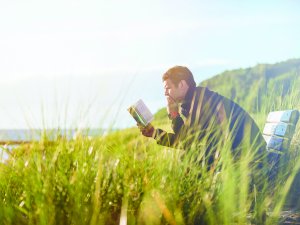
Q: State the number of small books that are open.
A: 1